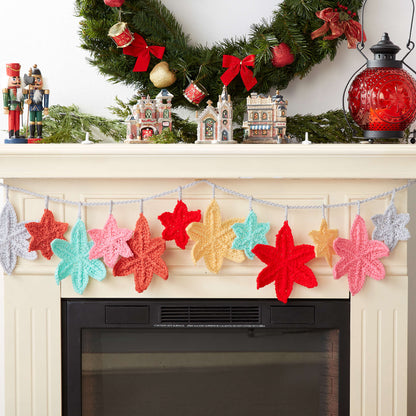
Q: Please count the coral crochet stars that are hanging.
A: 2